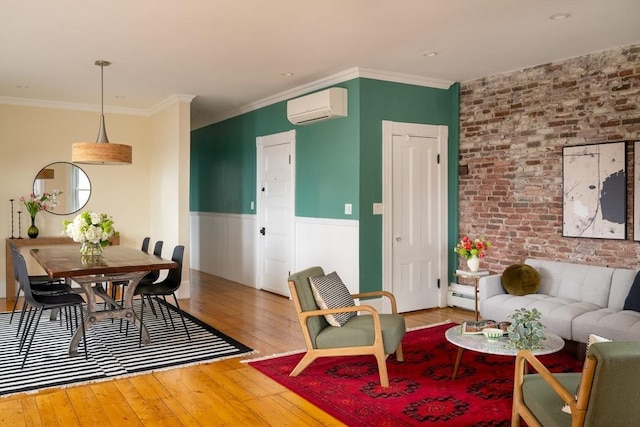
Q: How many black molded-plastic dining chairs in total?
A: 6